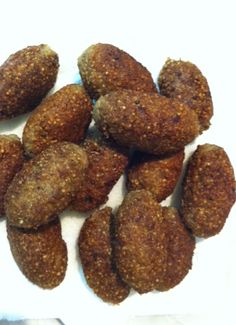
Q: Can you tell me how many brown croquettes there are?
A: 14